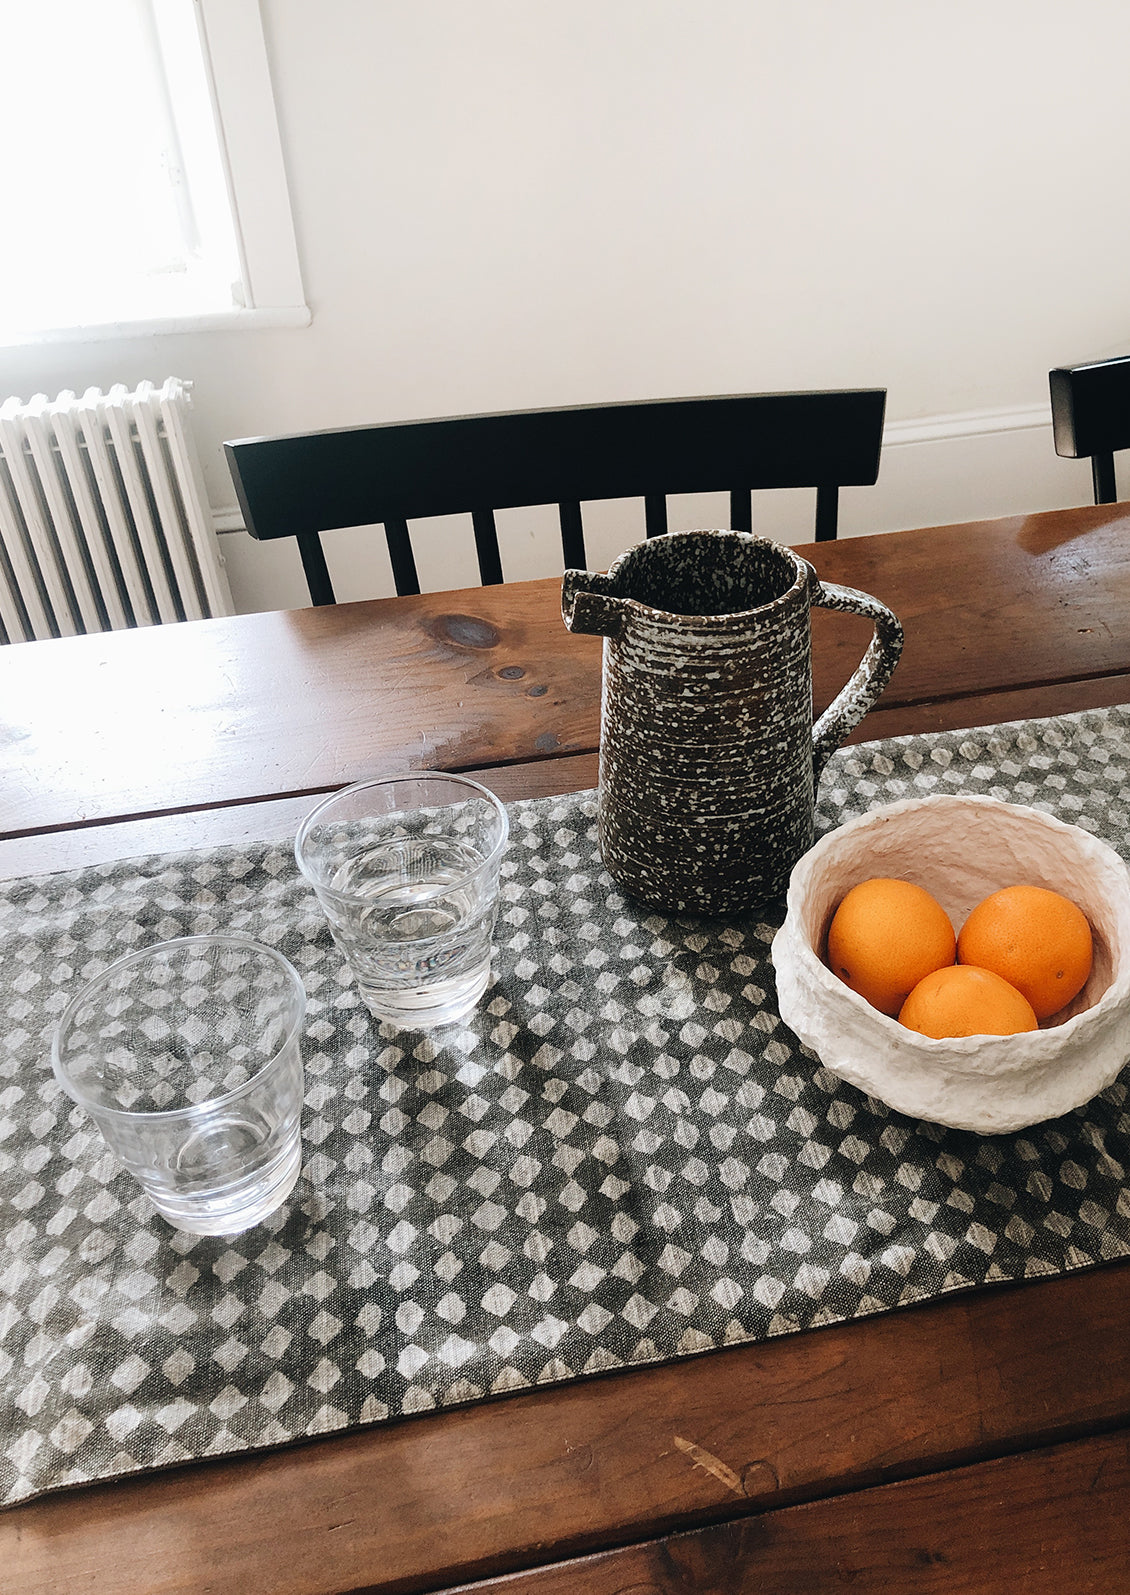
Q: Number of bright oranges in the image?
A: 3